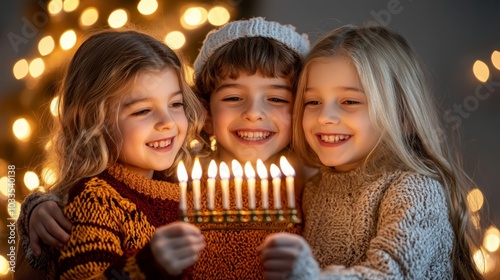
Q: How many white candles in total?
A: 9